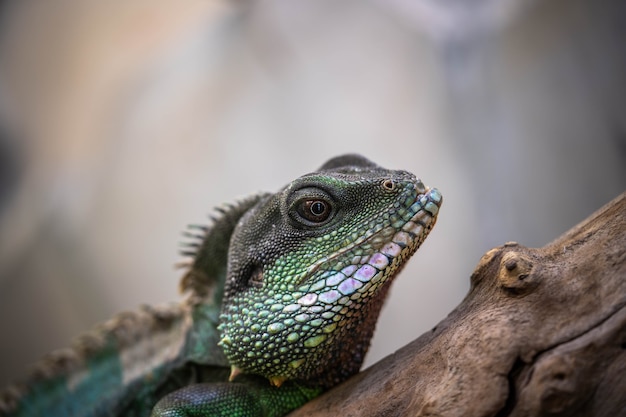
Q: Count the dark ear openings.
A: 1